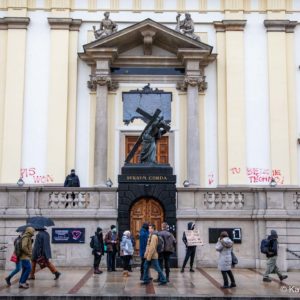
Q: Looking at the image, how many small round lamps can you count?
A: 4